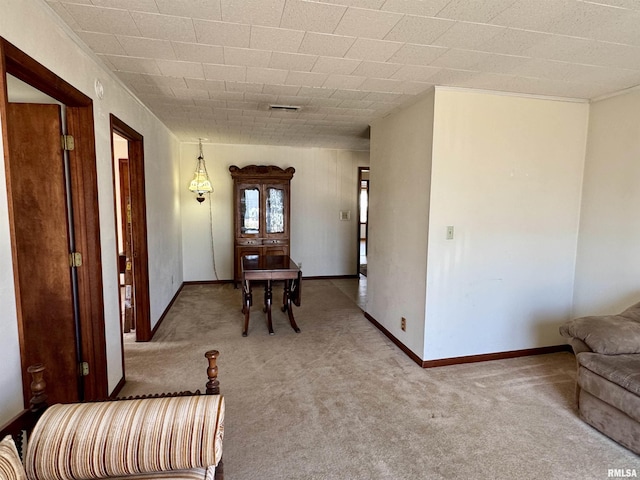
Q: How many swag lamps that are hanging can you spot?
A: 1